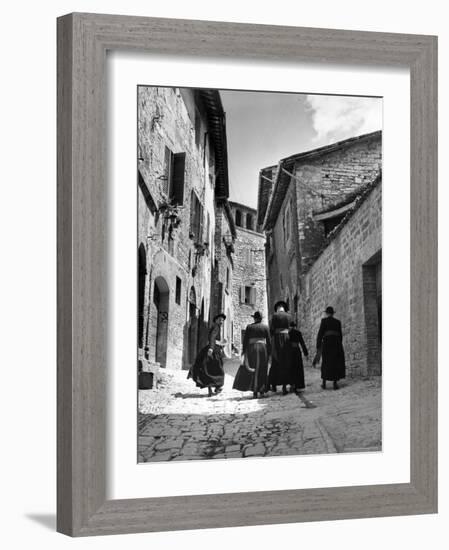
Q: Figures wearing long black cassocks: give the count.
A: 5